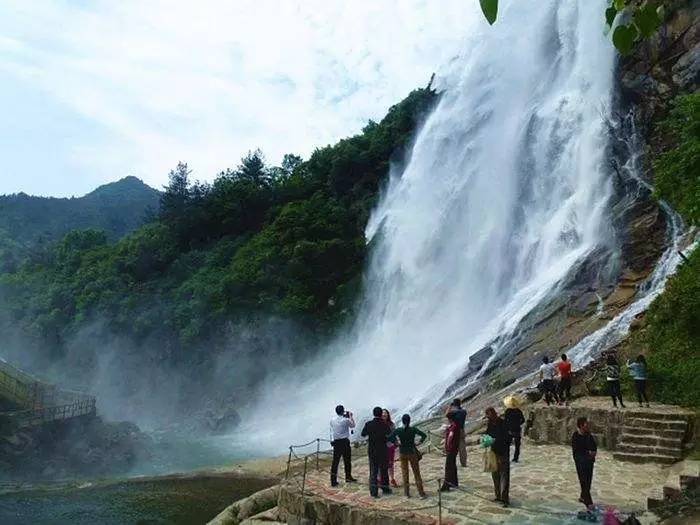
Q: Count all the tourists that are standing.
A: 13